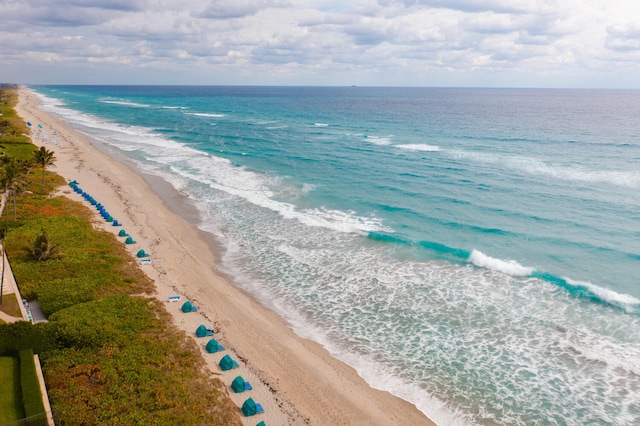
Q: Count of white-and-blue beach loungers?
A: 2